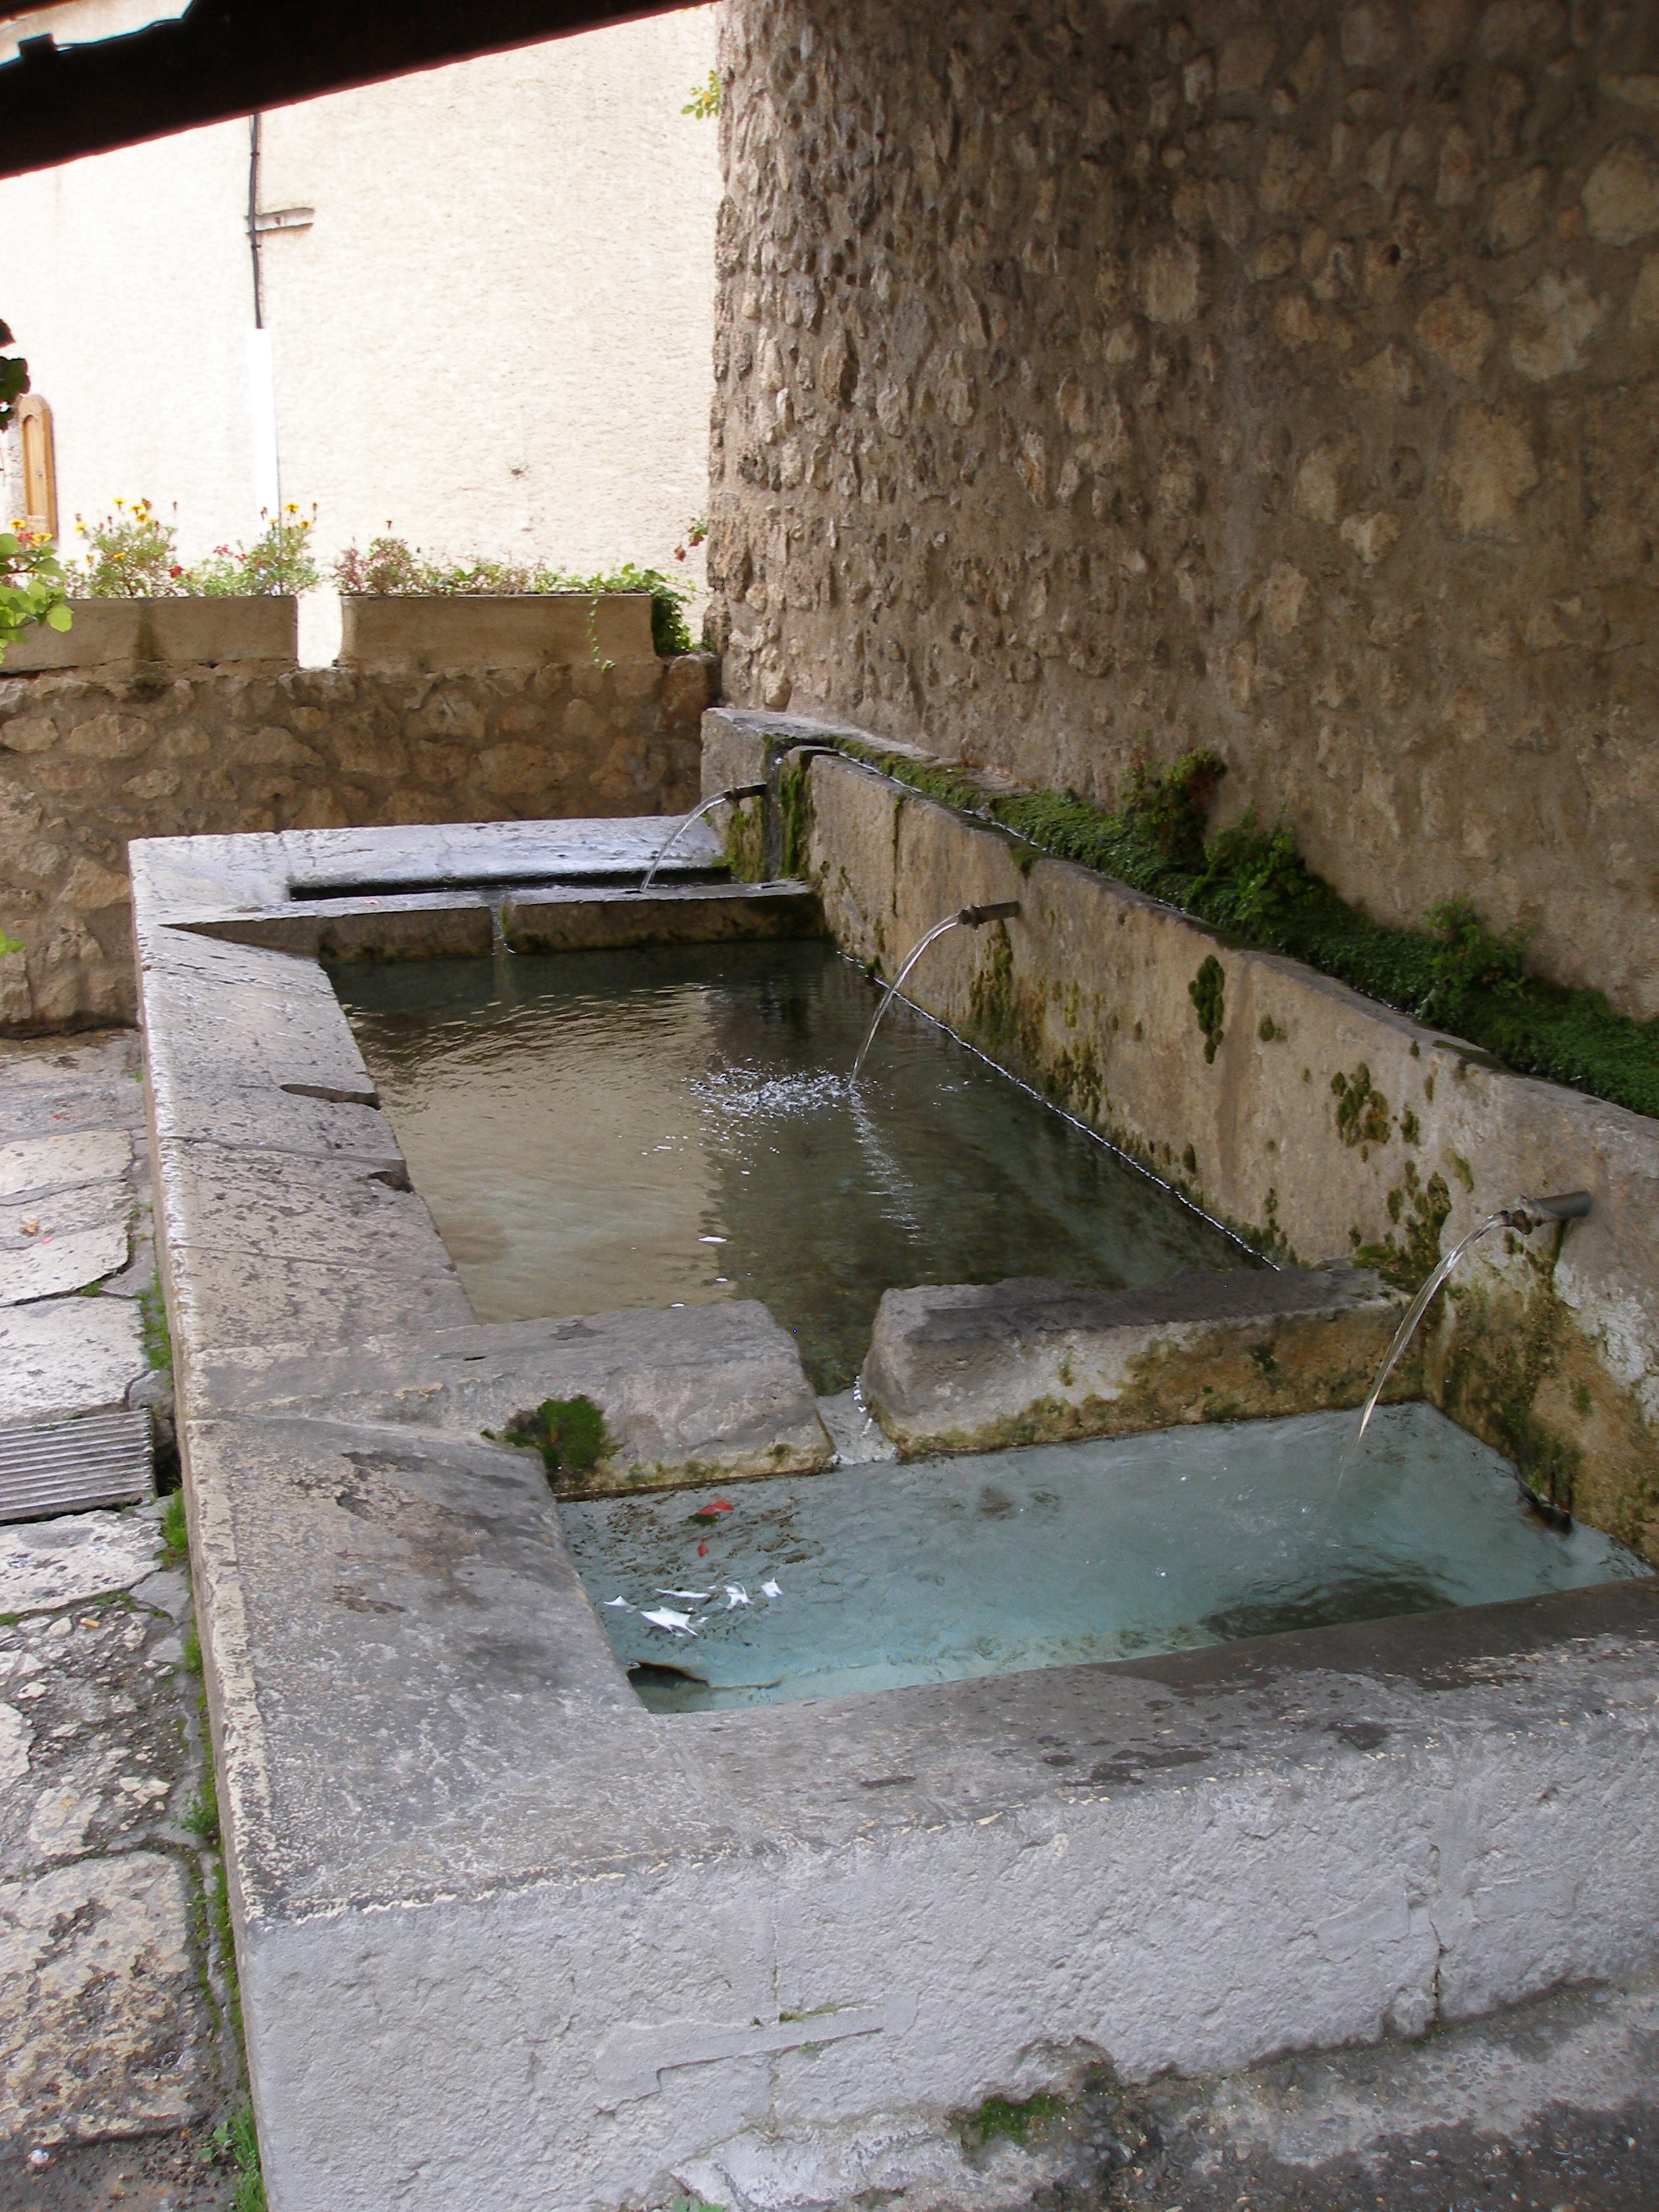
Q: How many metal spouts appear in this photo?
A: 3